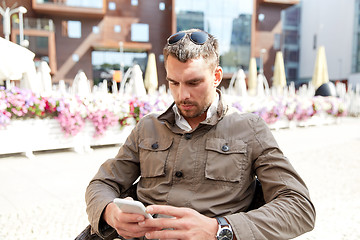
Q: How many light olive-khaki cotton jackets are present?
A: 1